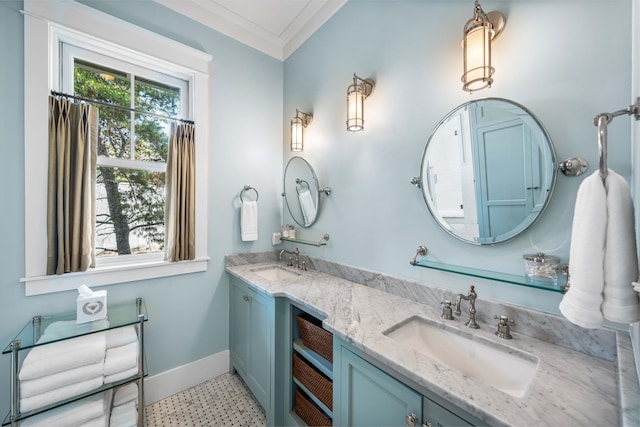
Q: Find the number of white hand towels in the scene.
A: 2